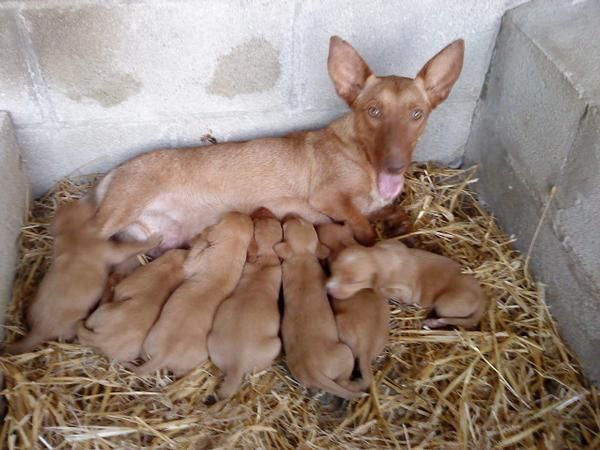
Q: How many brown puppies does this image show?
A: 7